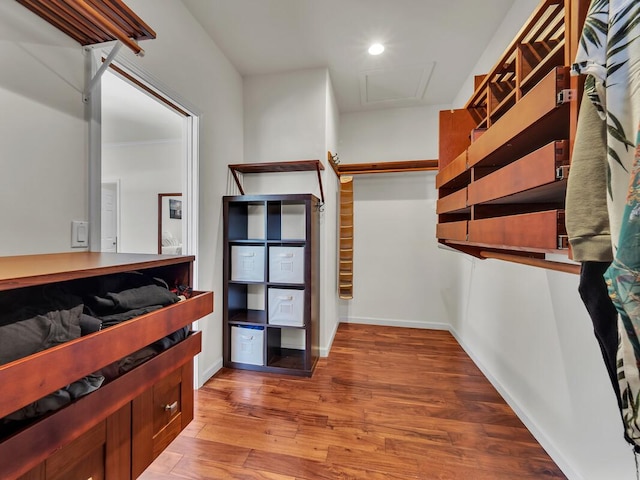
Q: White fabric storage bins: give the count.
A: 4